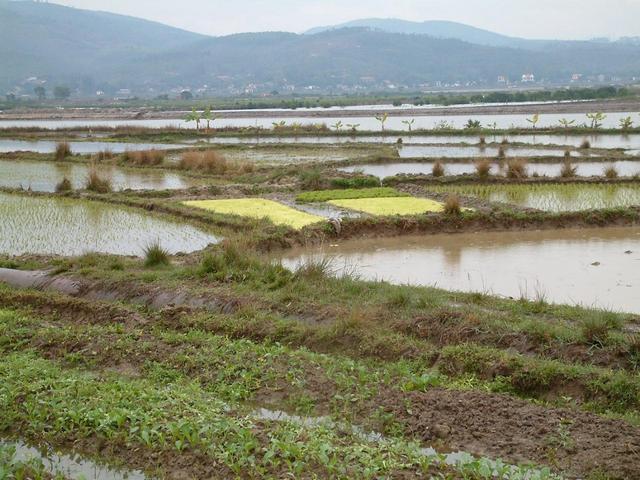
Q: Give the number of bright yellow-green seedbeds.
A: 2